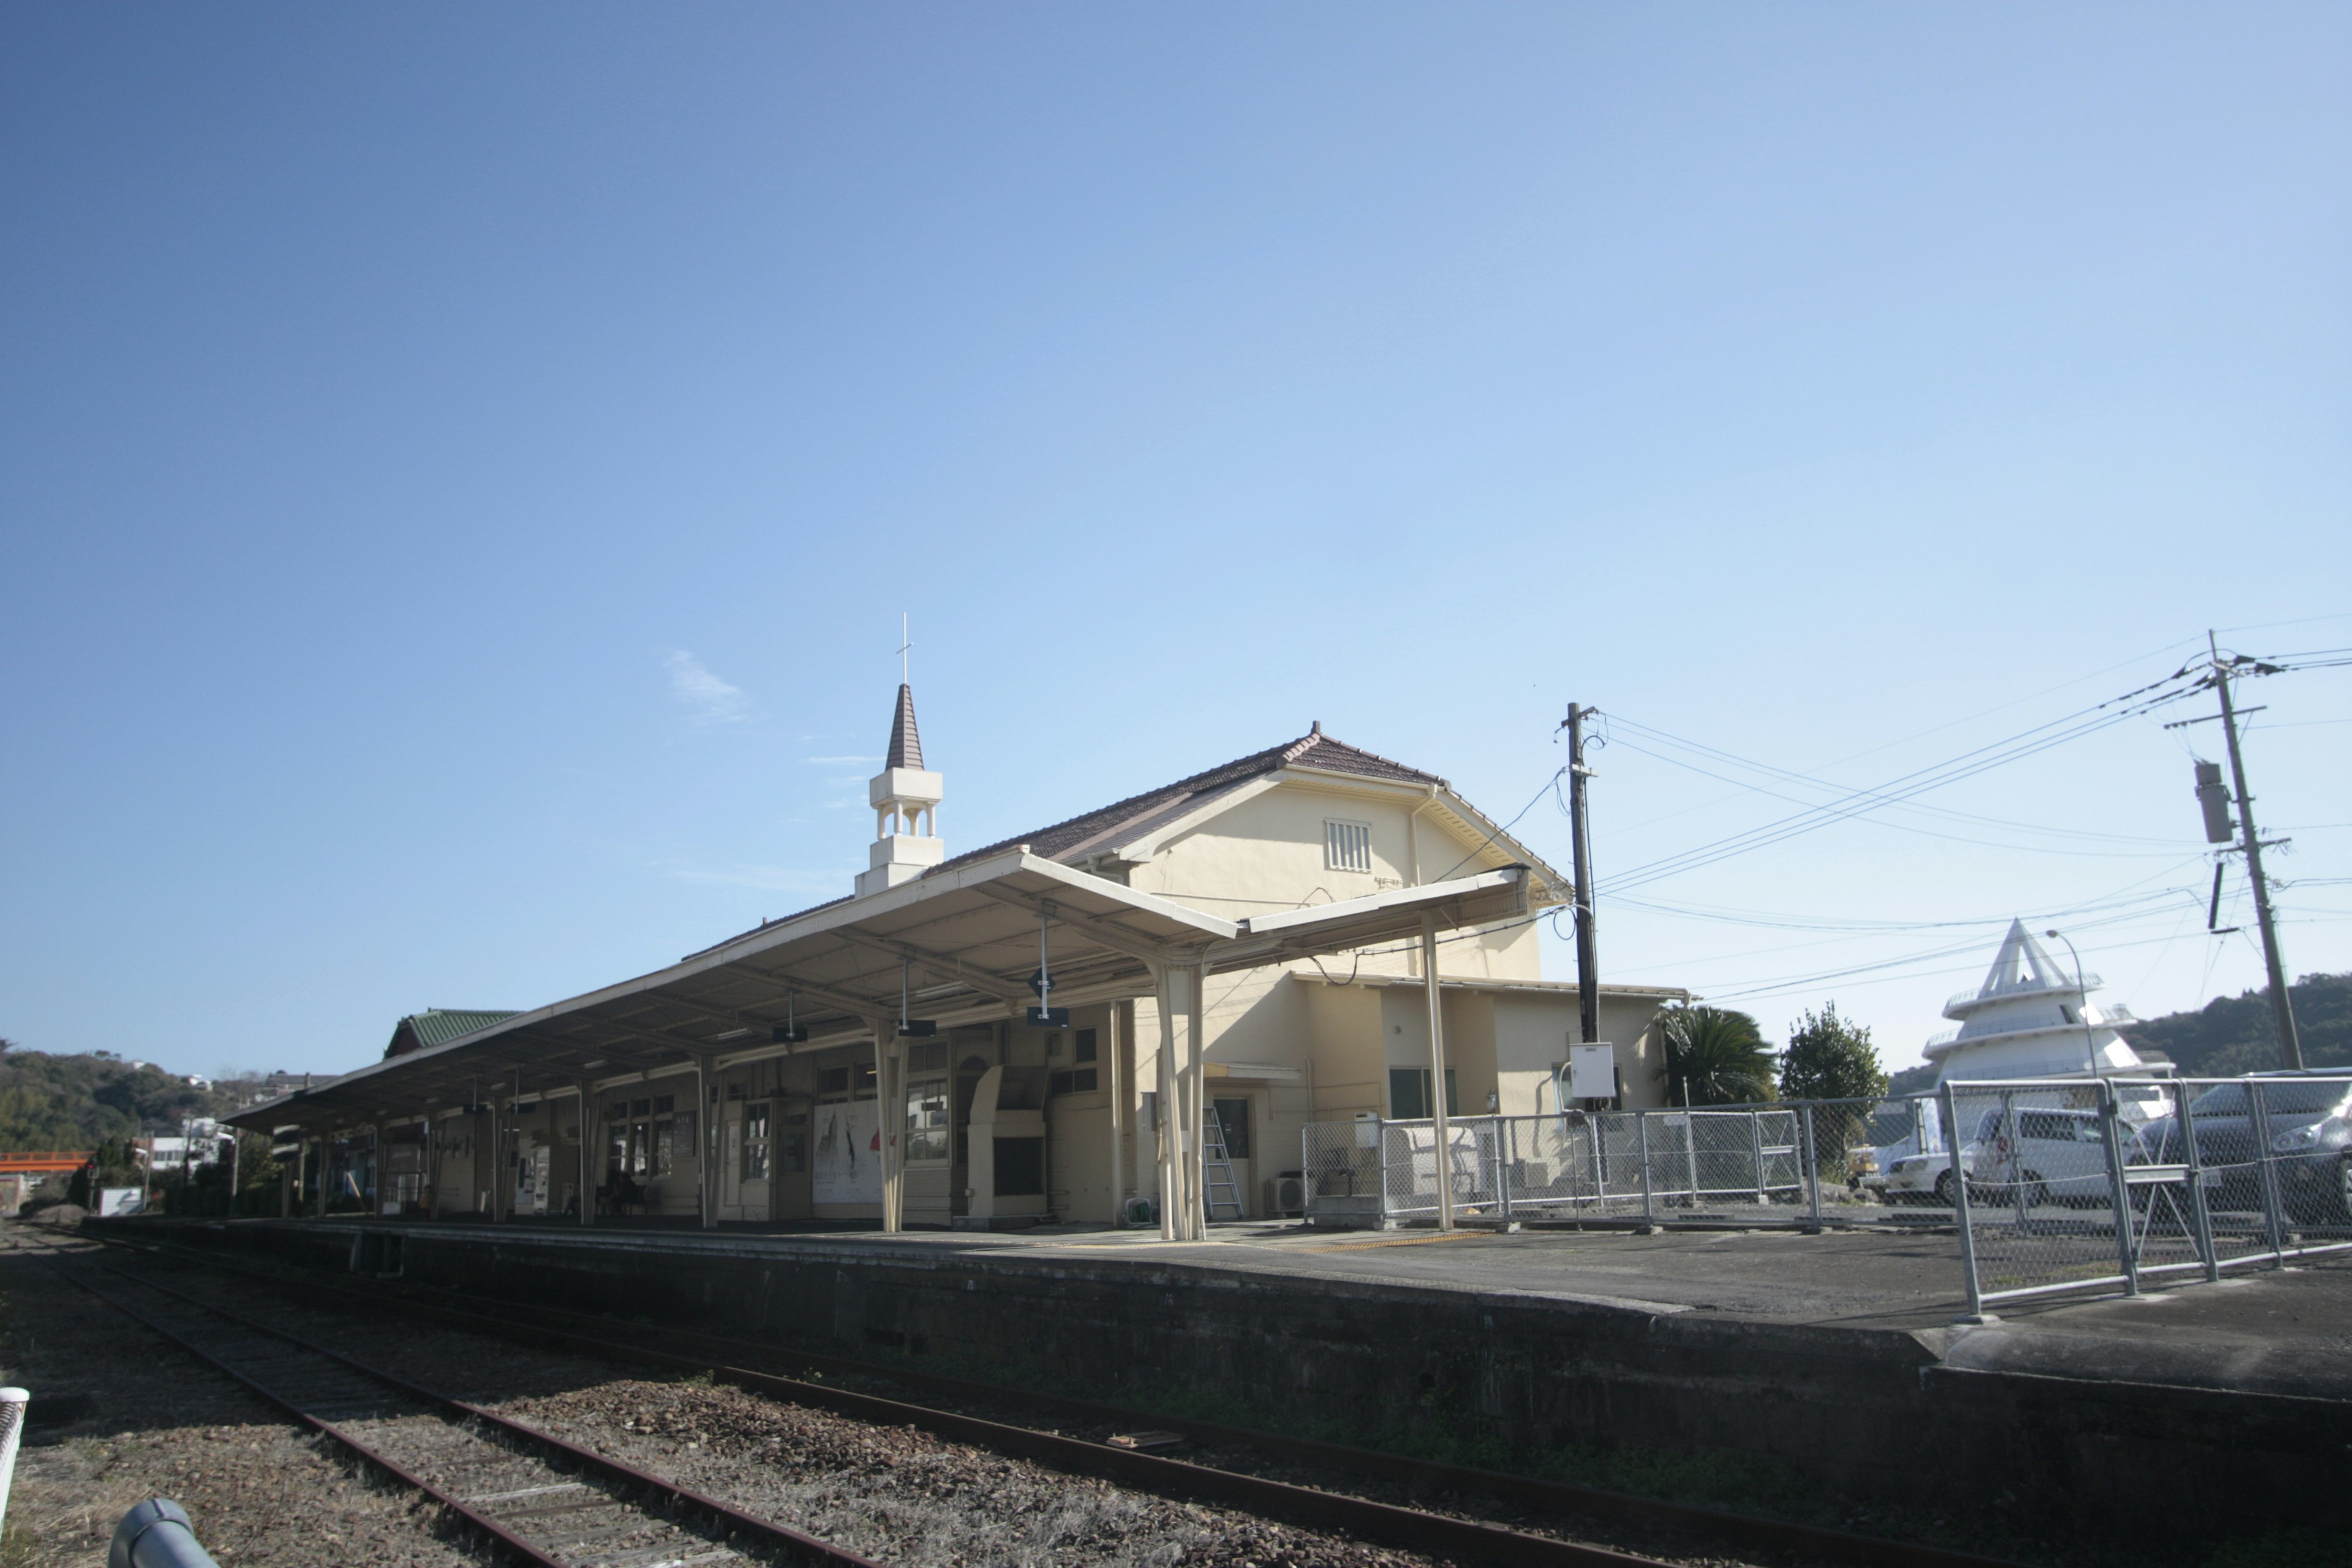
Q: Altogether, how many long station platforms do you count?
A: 1